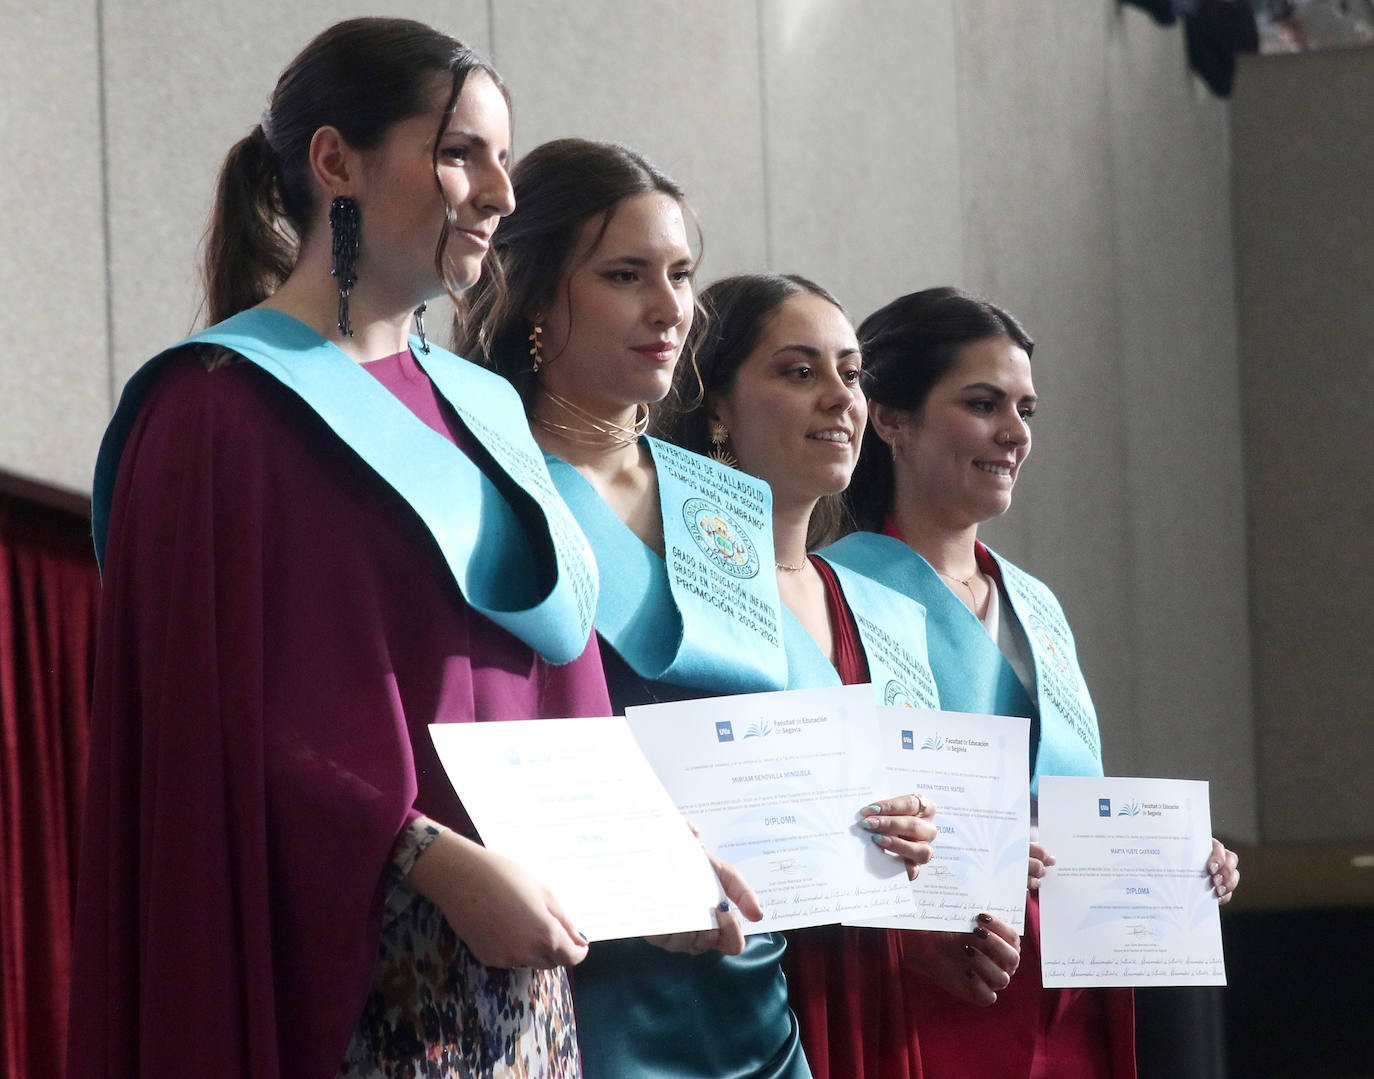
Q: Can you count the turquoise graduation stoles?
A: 4